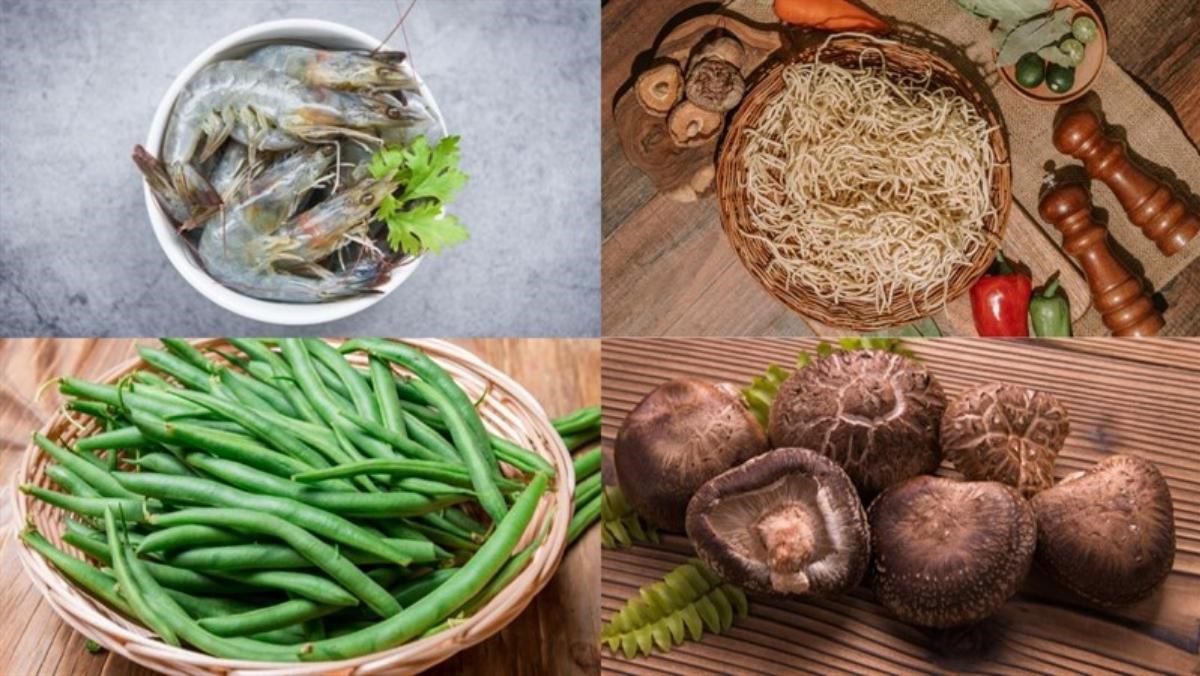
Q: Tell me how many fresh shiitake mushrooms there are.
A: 6